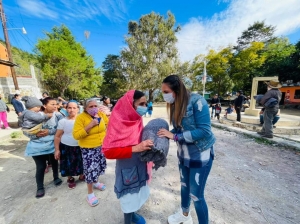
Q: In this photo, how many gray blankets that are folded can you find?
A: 1